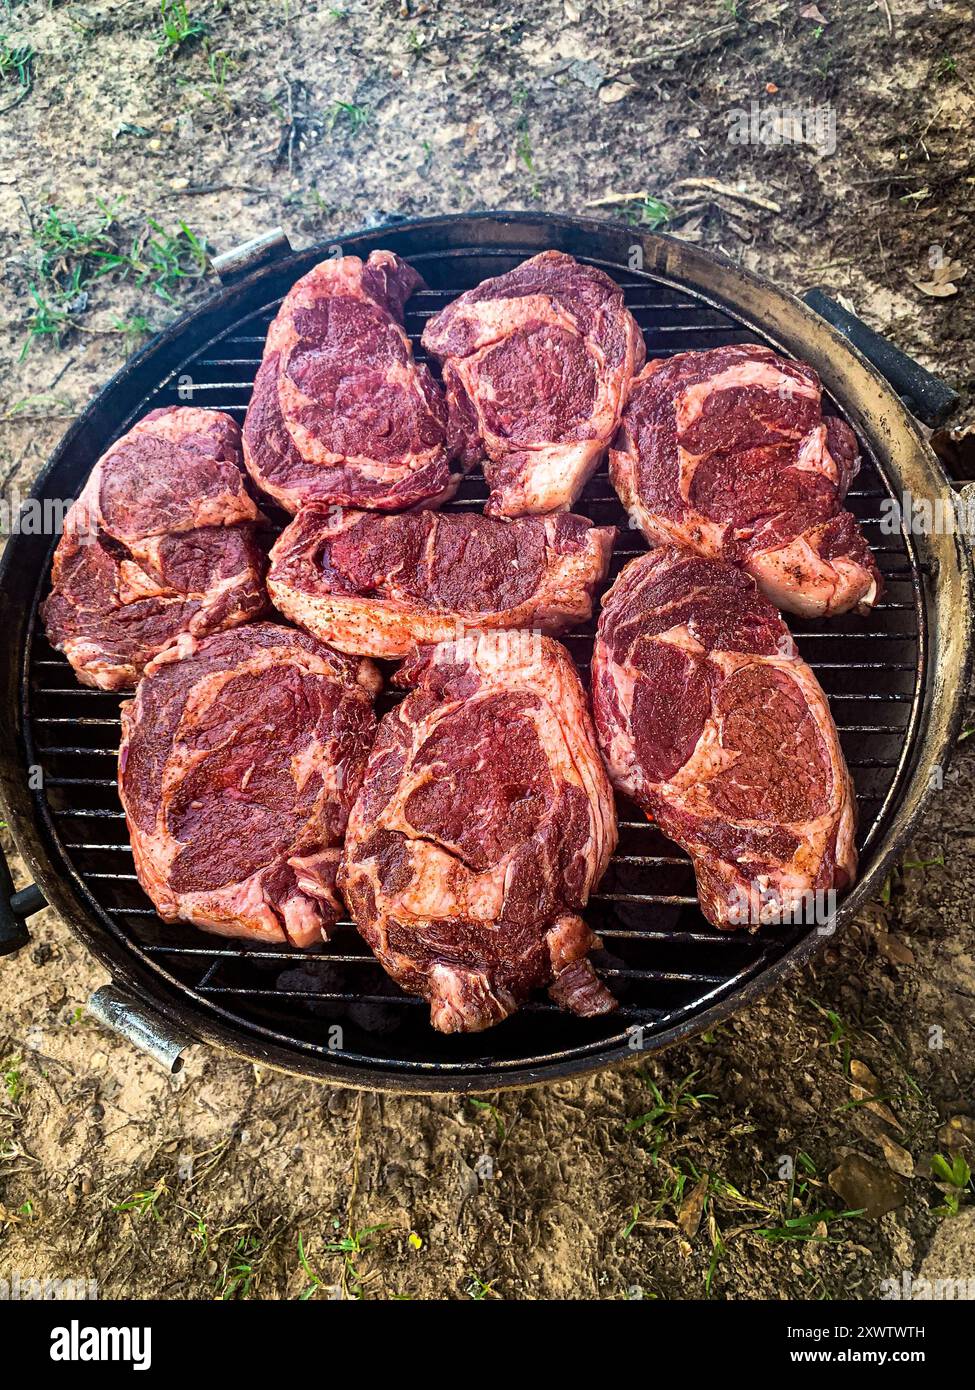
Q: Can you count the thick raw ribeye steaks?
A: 8